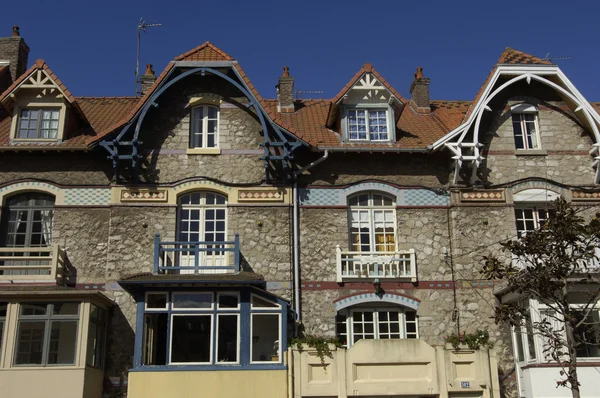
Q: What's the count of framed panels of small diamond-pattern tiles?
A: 4